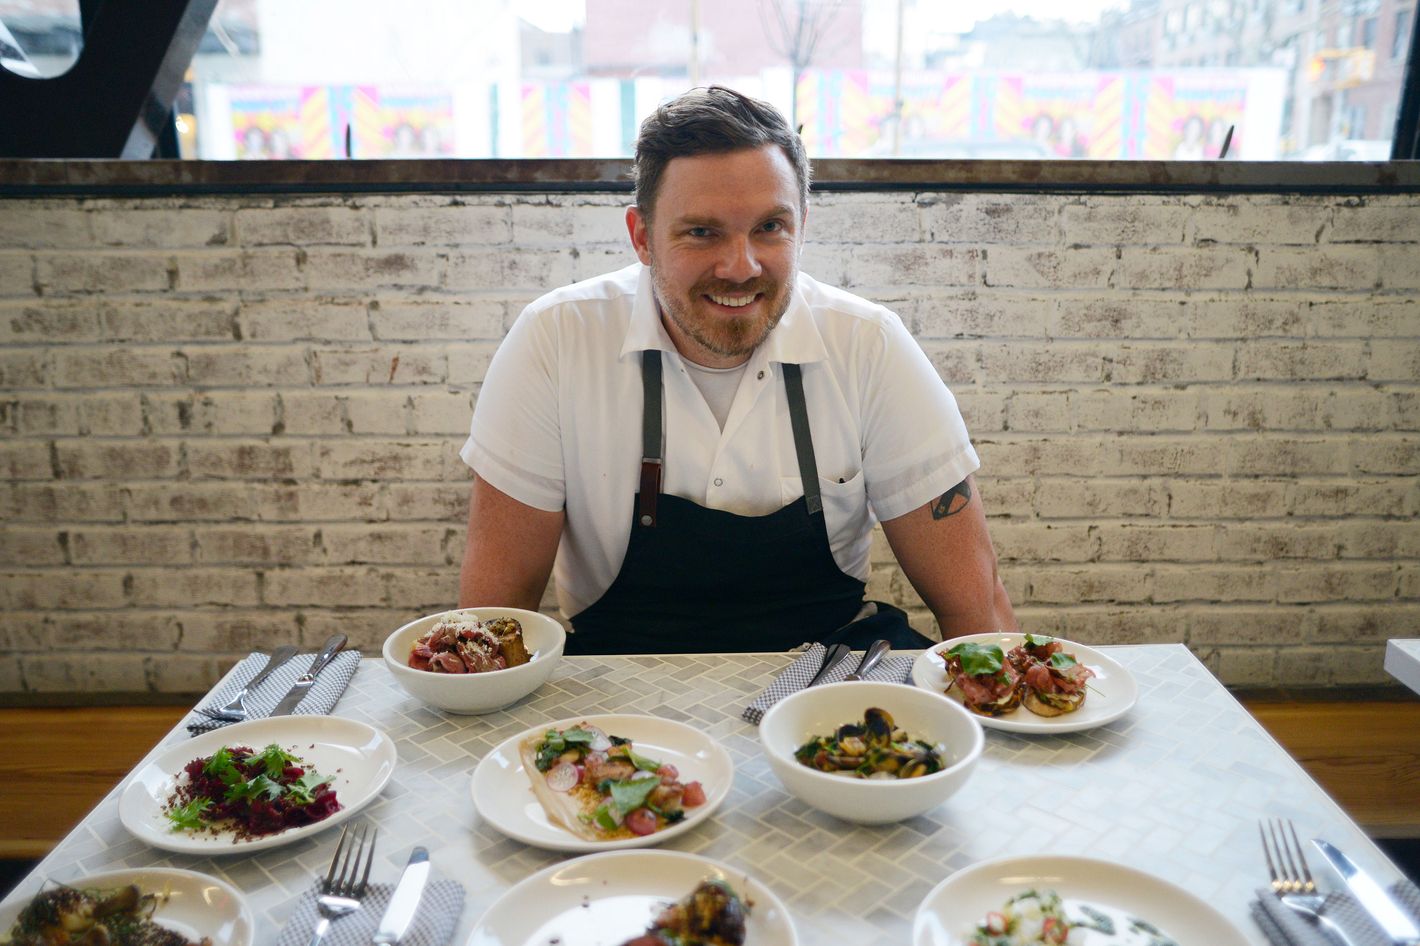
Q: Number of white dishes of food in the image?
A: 8